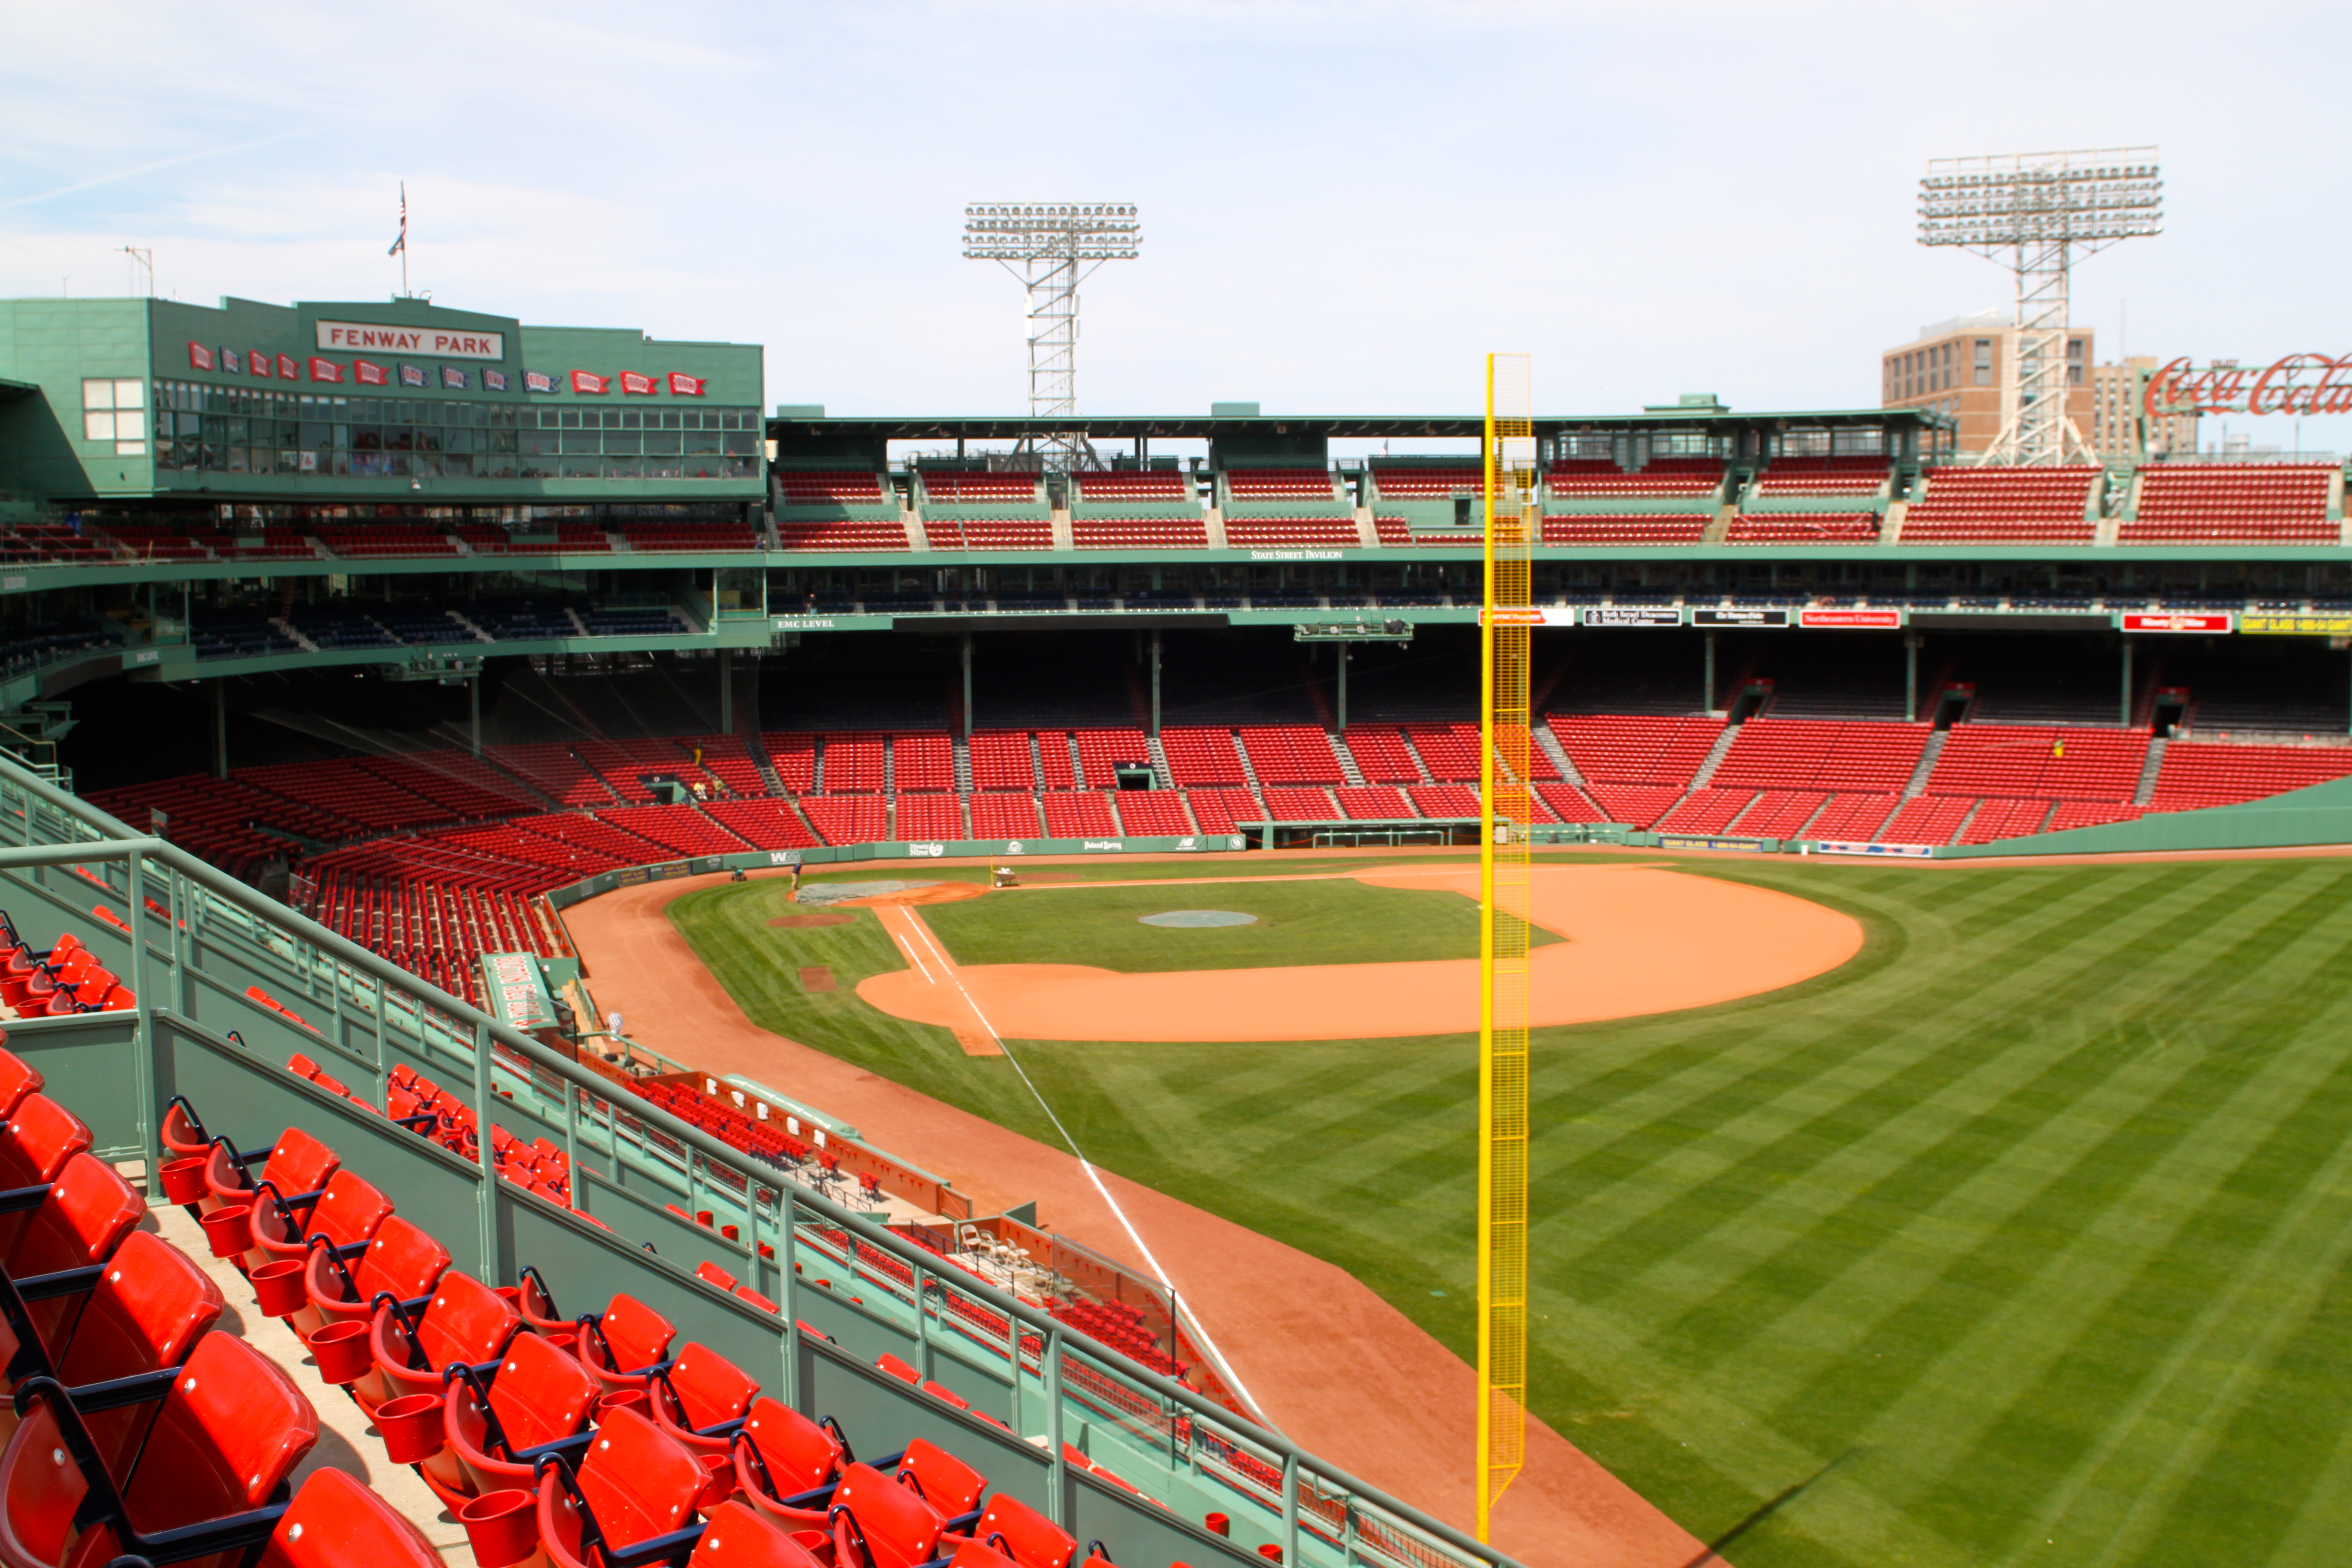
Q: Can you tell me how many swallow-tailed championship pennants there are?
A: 13